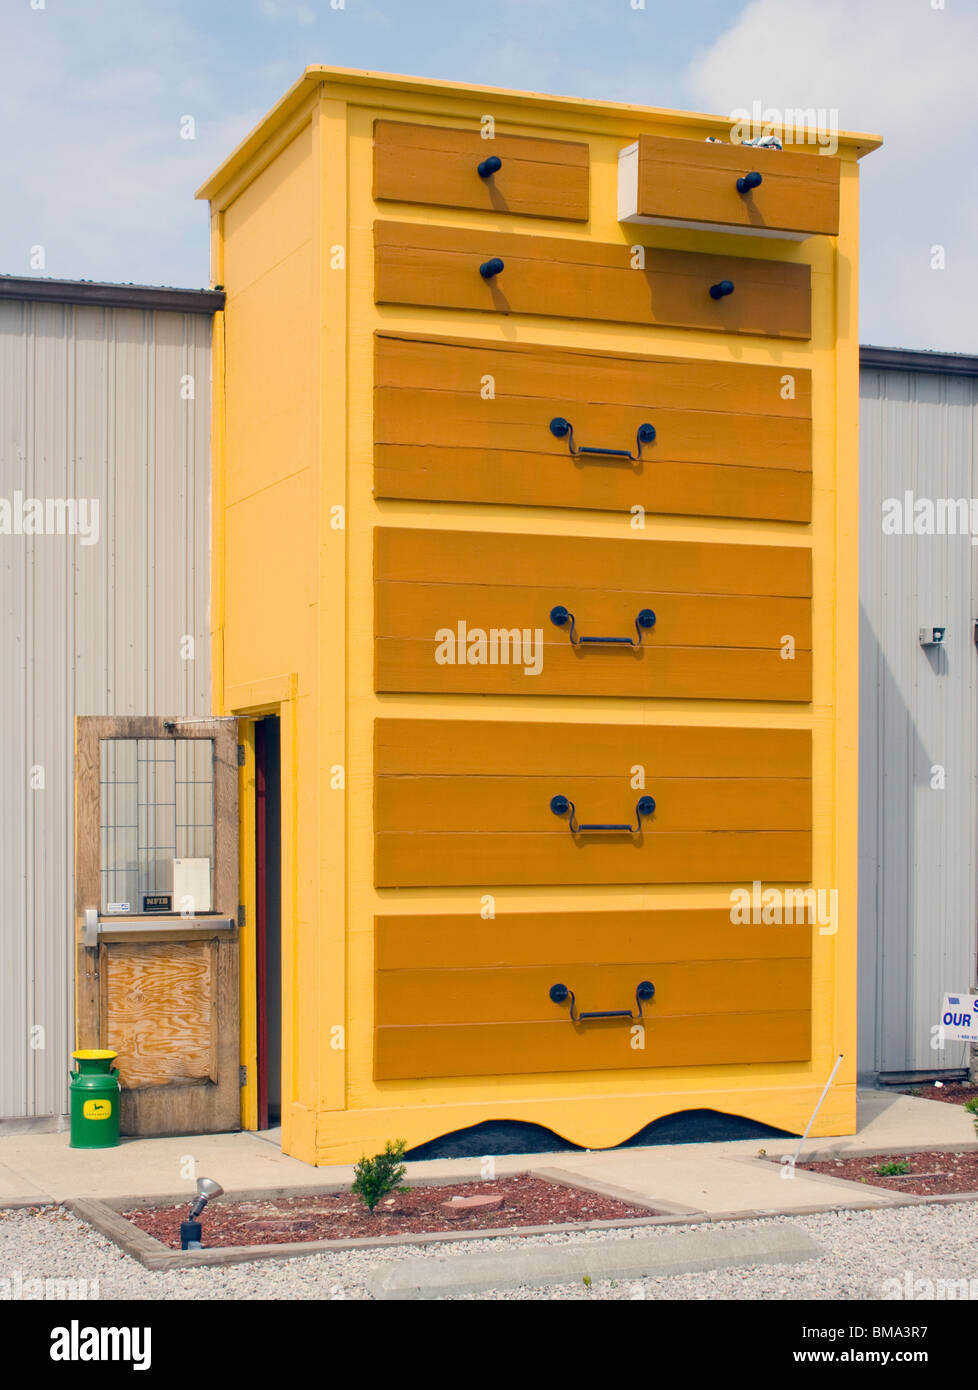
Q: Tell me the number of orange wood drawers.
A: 7